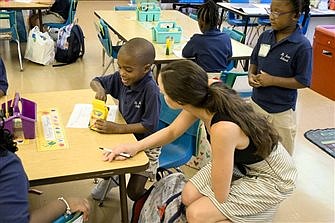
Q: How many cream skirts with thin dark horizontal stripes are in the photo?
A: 1